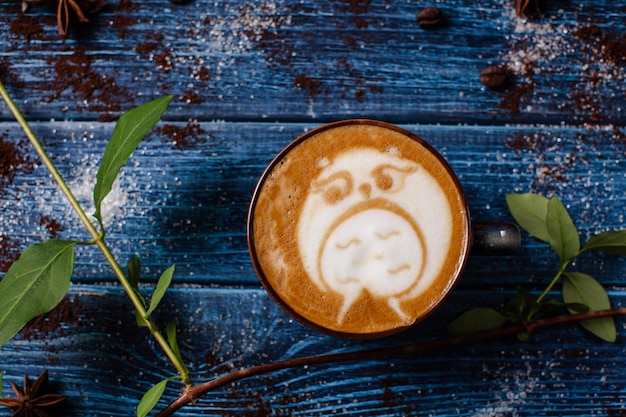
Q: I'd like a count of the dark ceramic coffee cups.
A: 1